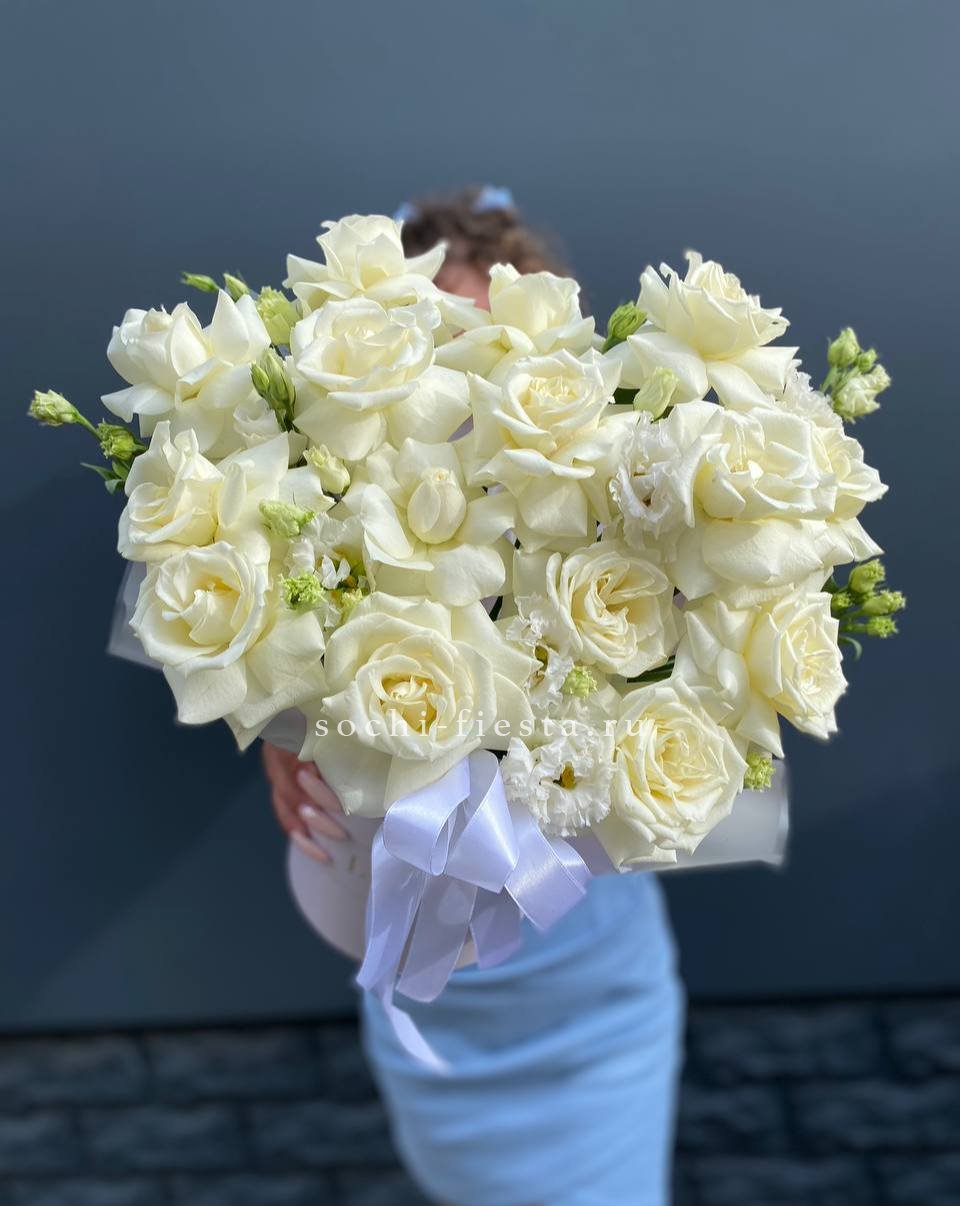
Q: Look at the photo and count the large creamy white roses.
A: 15